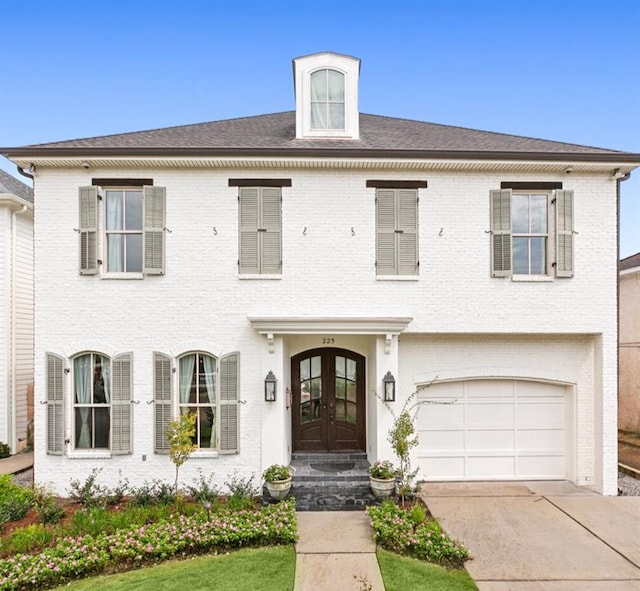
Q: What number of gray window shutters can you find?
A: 12